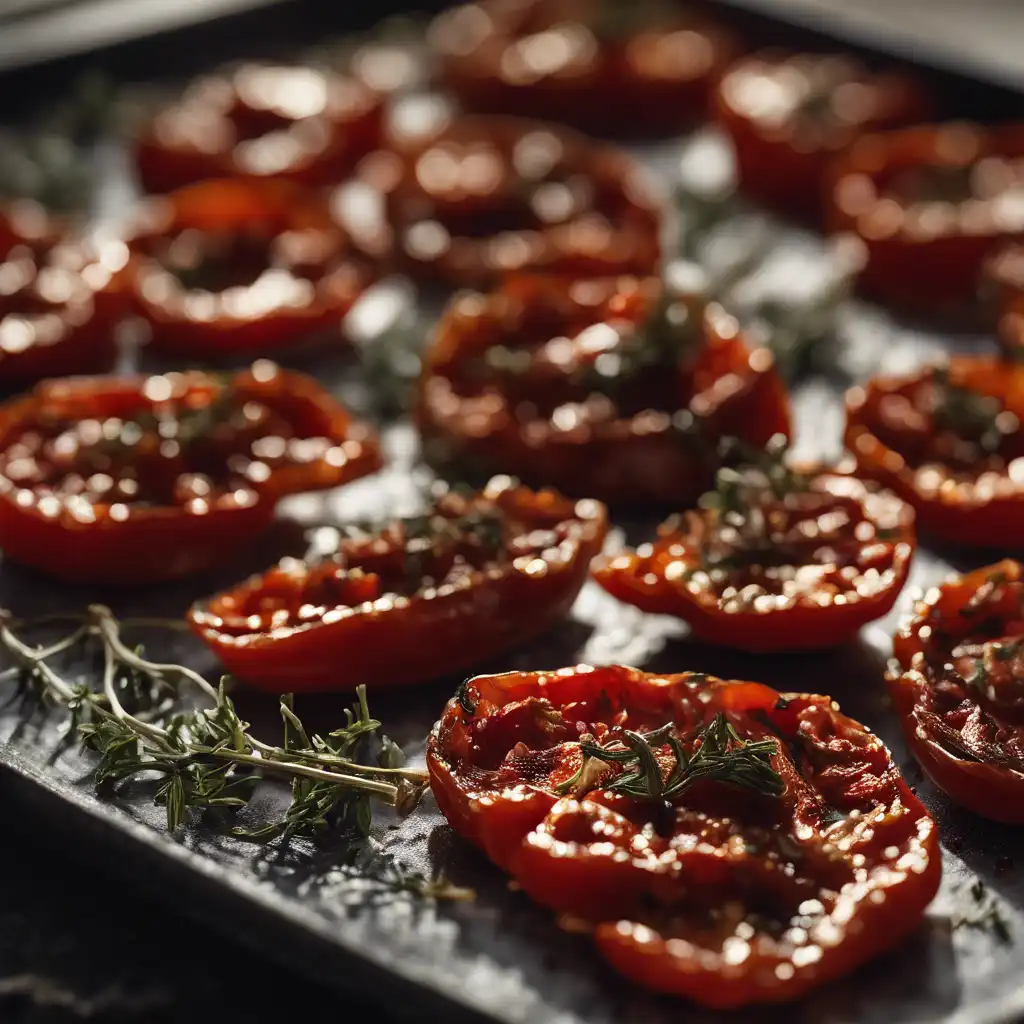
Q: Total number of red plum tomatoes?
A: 15